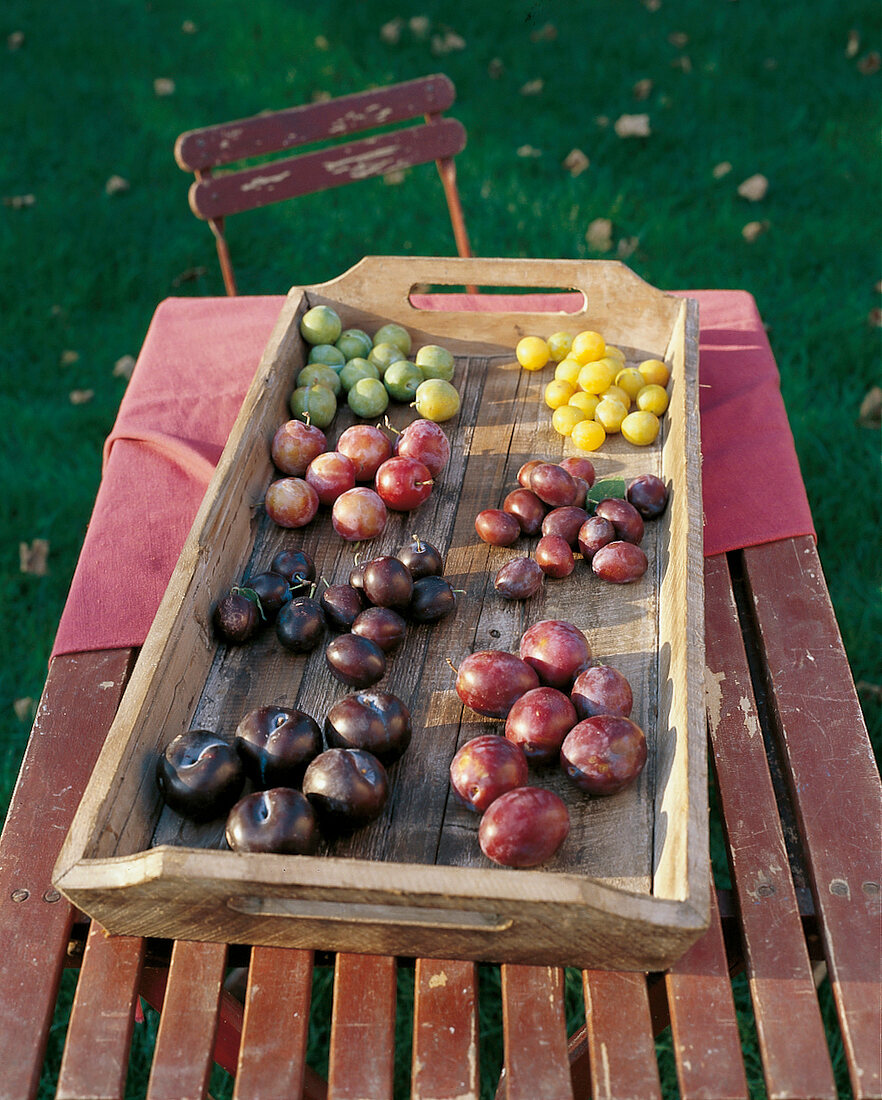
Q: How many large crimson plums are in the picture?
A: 7